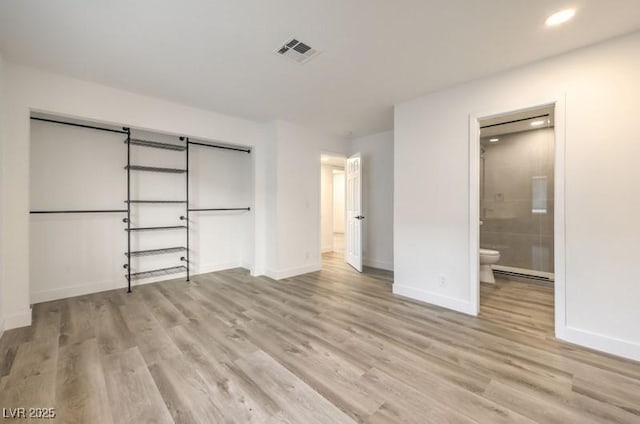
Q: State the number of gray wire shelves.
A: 6